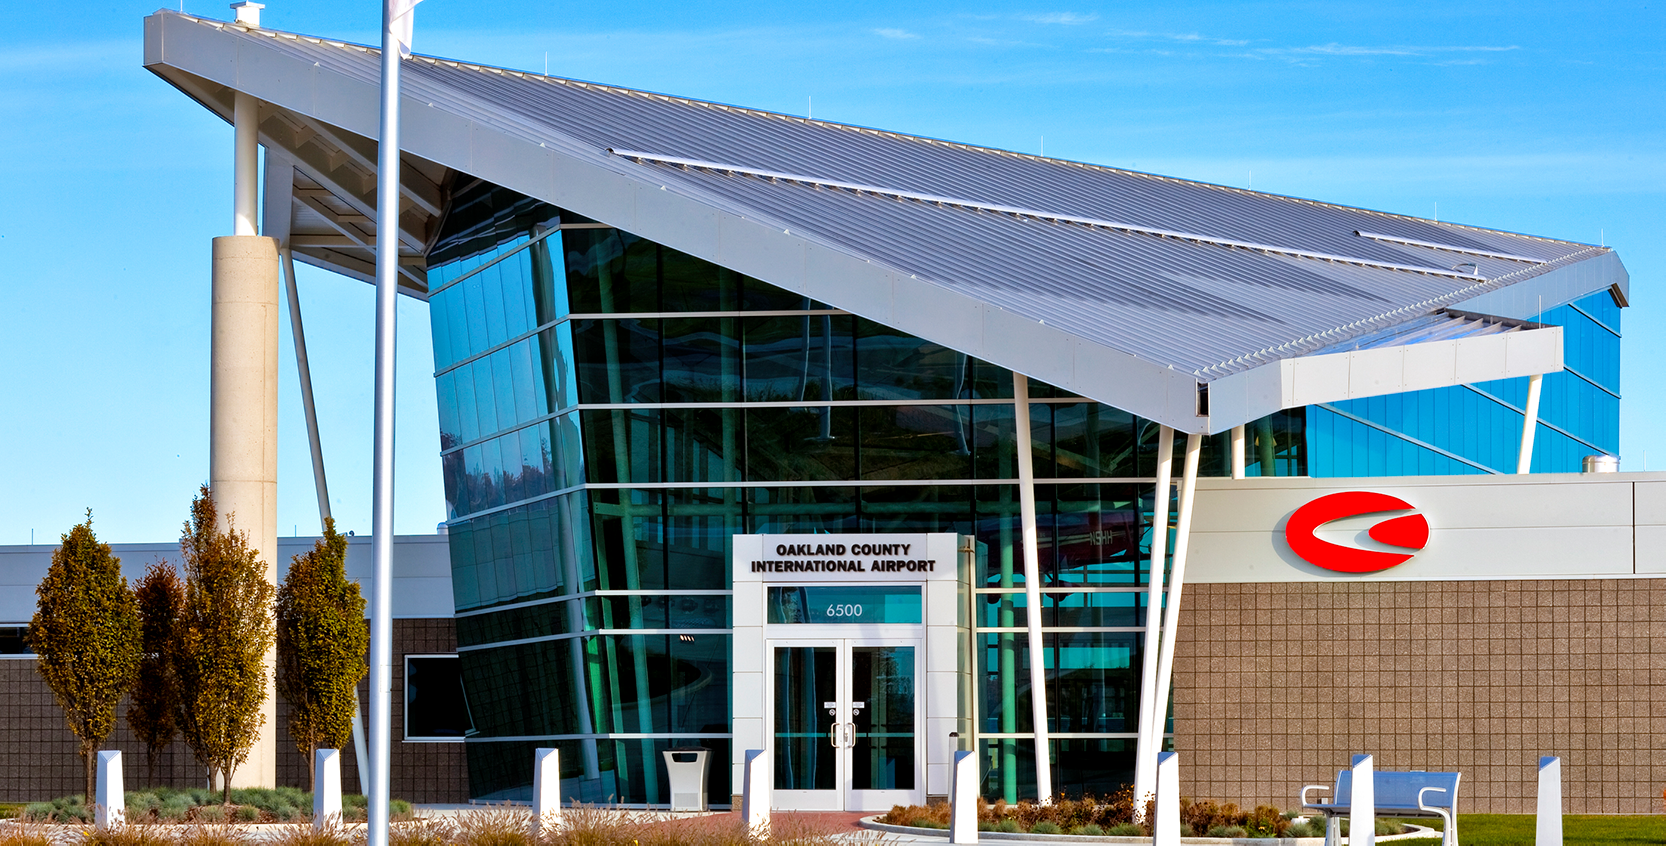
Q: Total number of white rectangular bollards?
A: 8